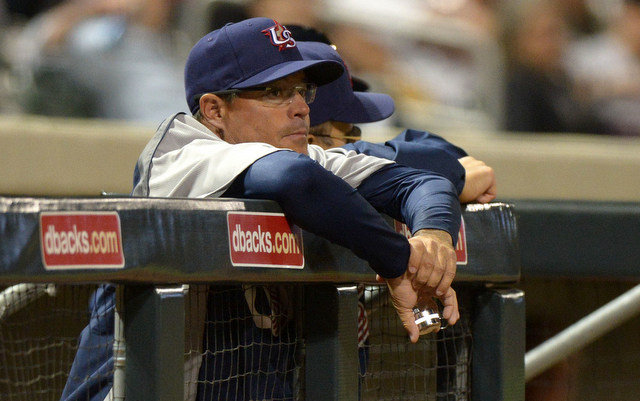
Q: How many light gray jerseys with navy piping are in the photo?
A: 1